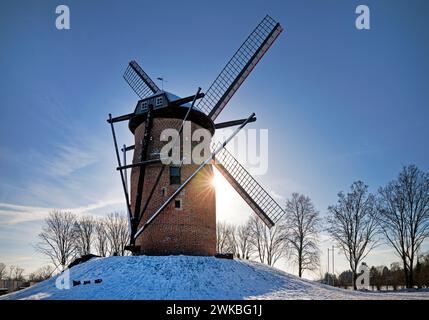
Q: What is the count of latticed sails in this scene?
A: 3